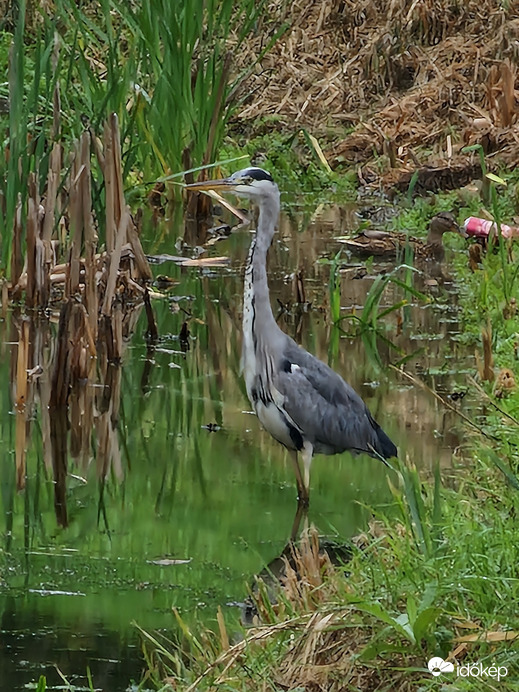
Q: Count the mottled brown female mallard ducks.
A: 1